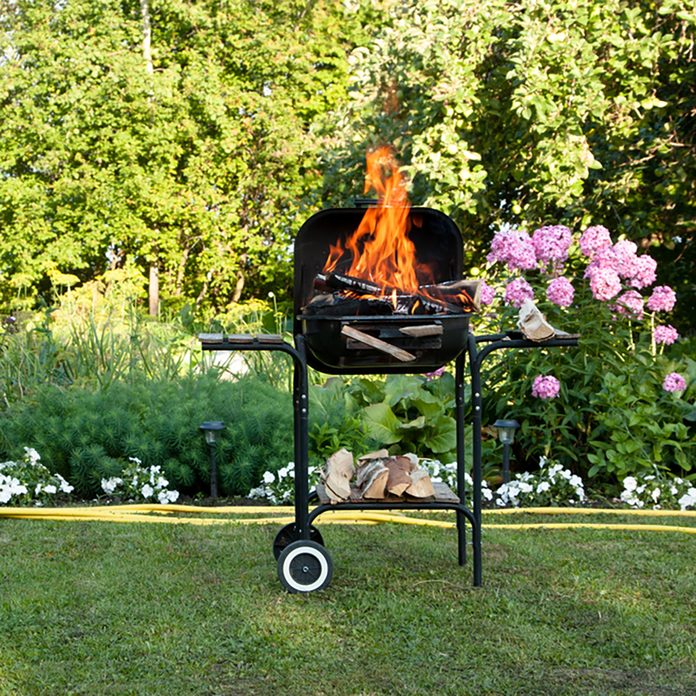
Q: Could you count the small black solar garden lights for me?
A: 2